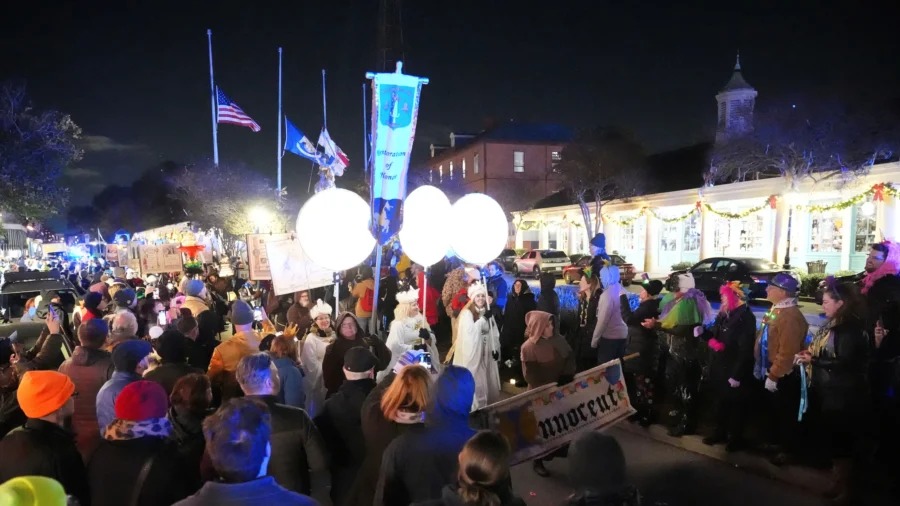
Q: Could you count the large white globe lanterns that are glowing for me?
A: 3